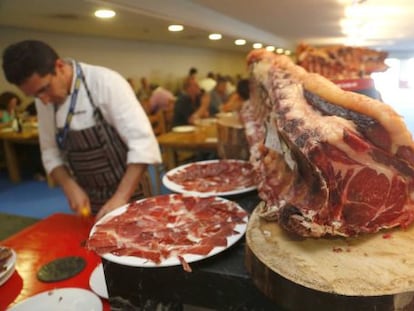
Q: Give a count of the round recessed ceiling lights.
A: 8